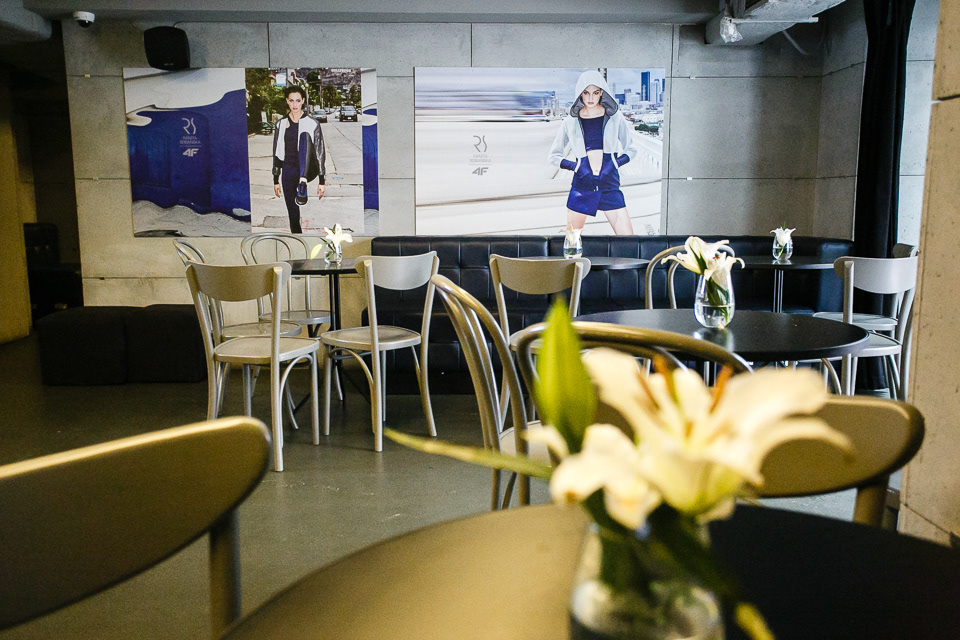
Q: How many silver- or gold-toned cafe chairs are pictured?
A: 12